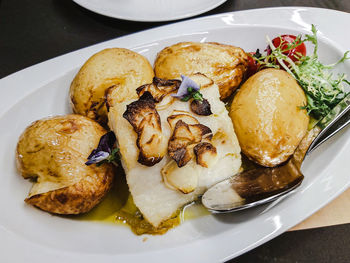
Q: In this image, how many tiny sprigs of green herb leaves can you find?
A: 2